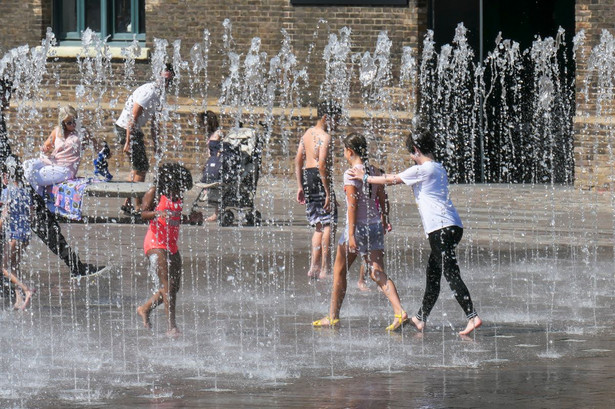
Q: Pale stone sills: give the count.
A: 1